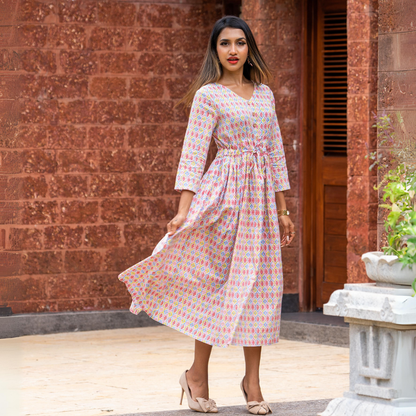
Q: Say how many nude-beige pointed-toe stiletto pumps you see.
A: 2